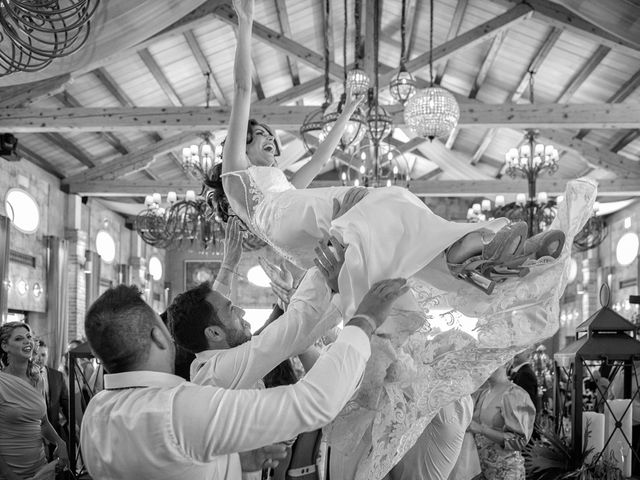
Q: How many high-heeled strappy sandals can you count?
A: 2